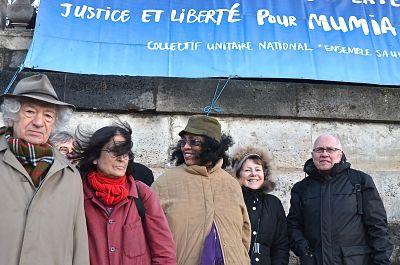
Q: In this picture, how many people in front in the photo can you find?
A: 5